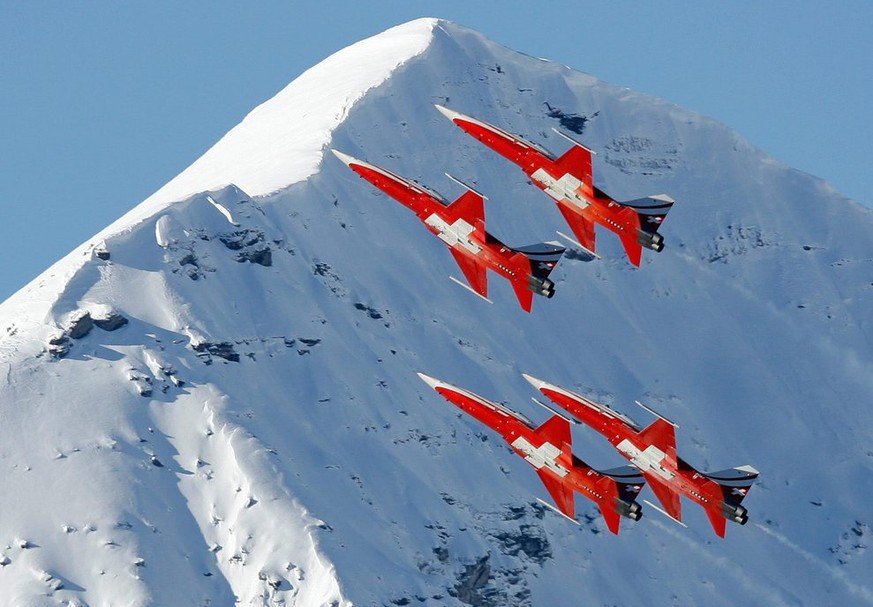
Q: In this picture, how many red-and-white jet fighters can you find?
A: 4